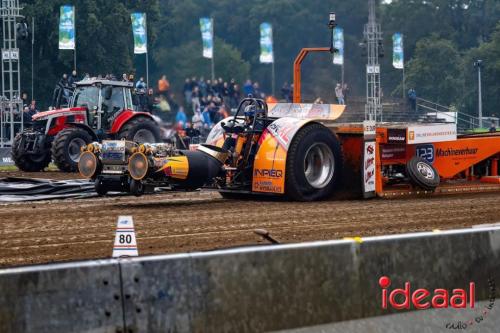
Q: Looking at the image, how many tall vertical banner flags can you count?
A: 6